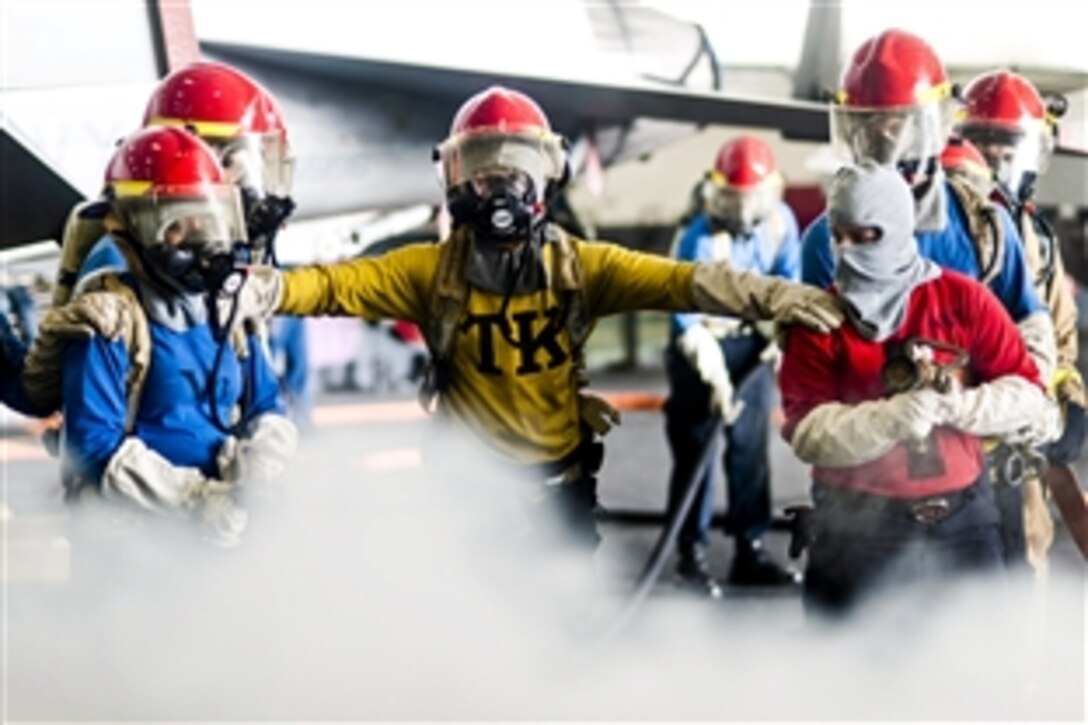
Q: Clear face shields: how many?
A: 6